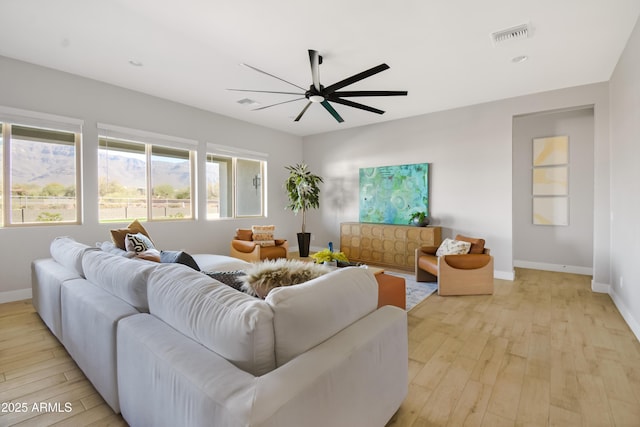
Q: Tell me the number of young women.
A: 0